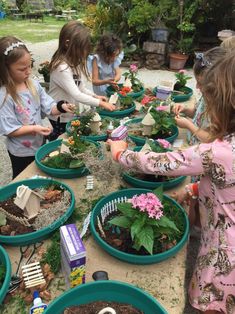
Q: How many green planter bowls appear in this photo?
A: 11